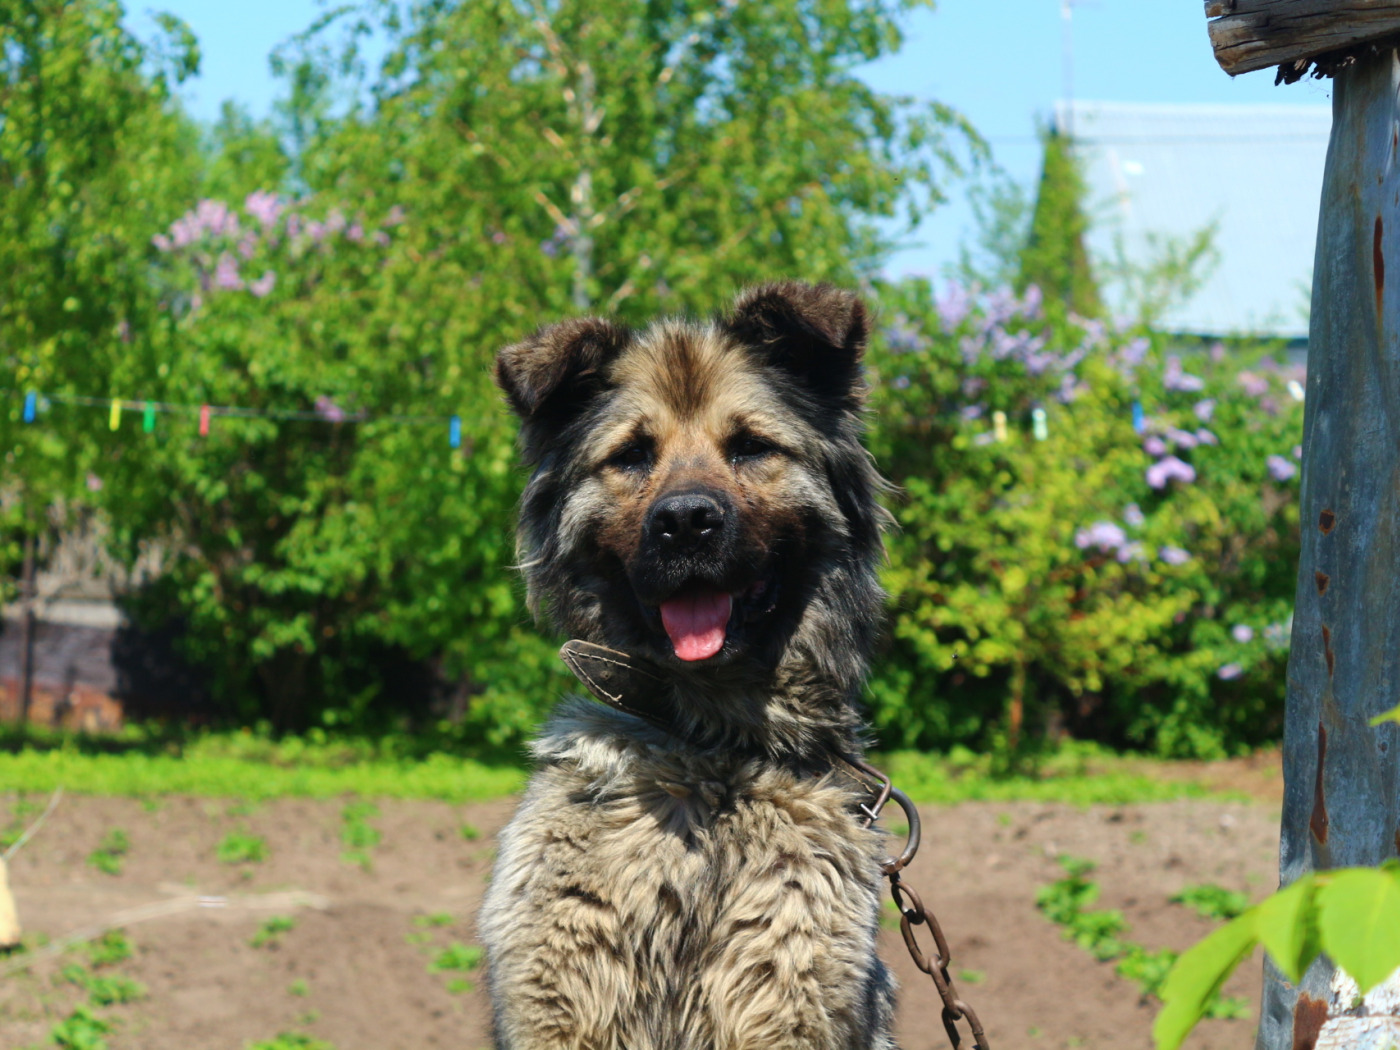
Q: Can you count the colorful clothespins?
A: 8